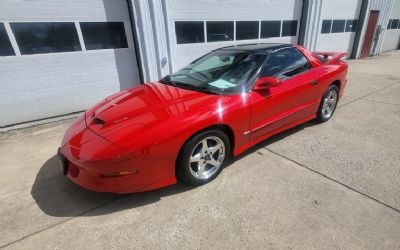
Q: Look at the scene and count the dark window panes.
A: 14